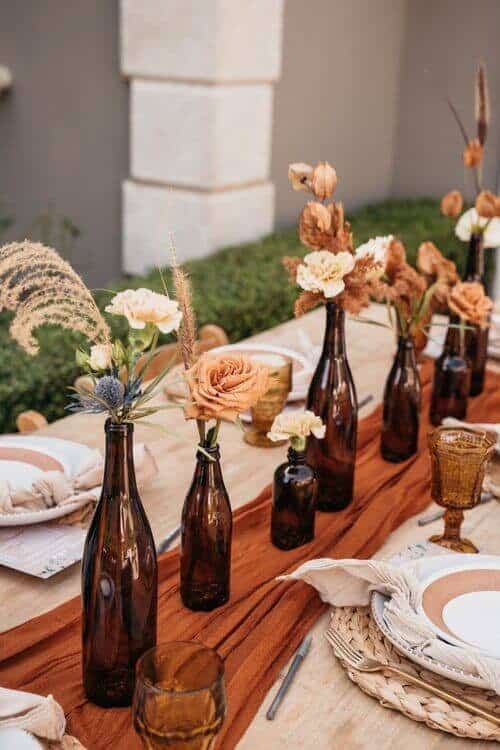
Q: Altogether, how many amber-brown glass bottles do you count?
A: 7